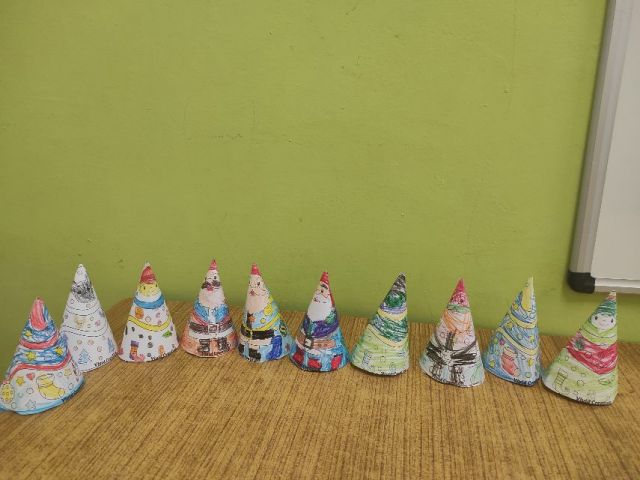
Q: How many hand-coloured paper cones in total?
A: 10